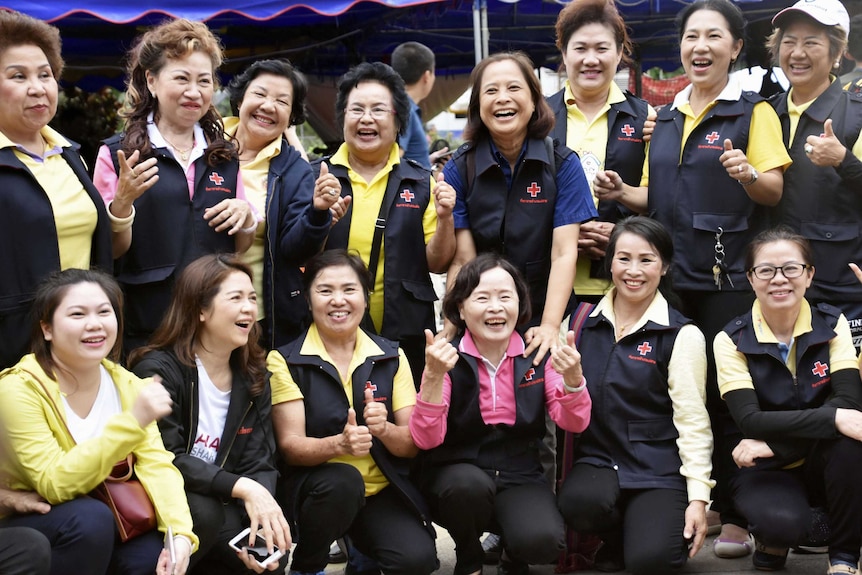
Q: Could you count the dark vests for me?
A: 11